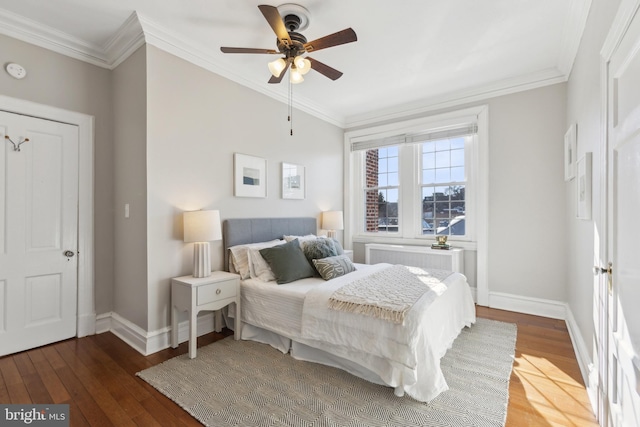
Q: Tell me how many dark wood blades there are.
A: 5